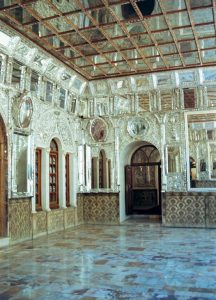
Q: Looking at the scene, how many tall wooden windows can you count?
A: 3